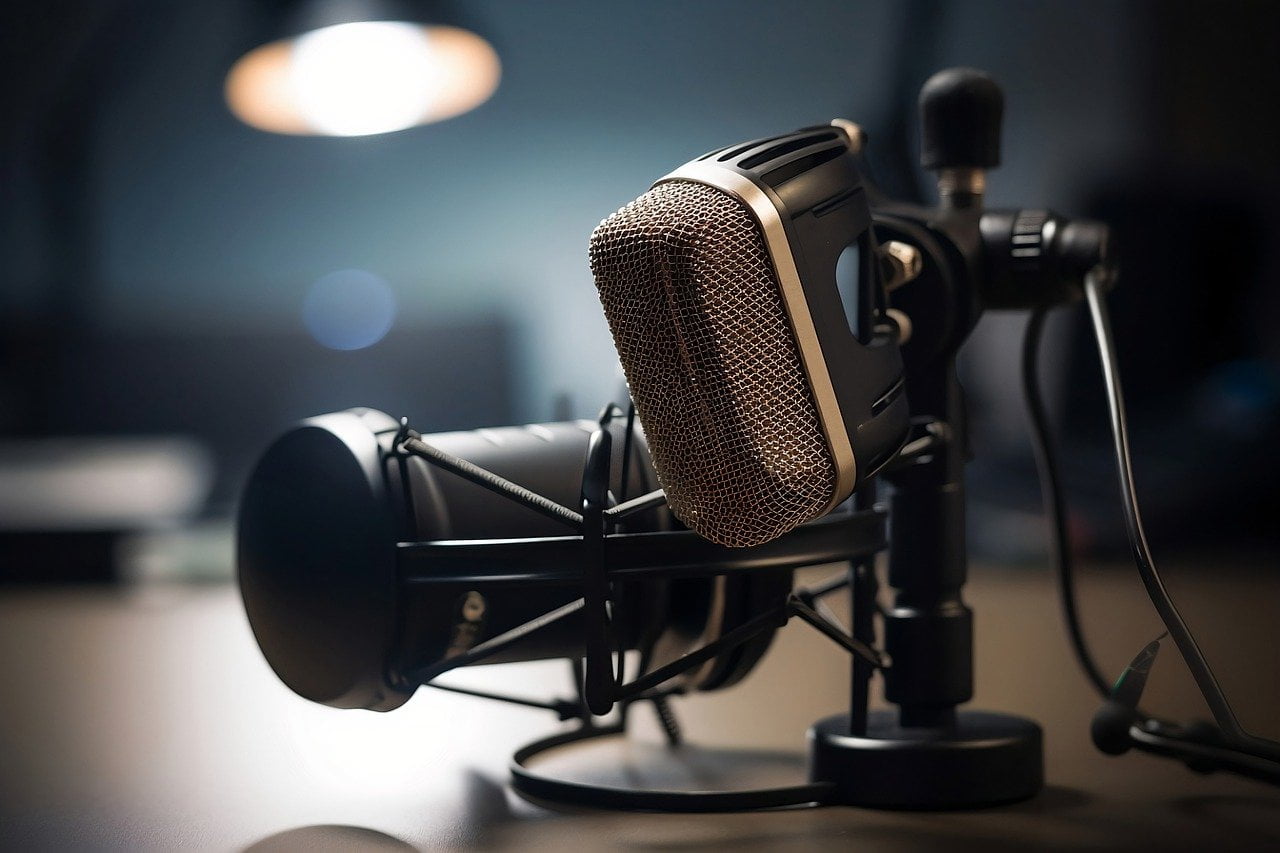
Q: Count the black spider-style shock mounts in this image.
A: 1